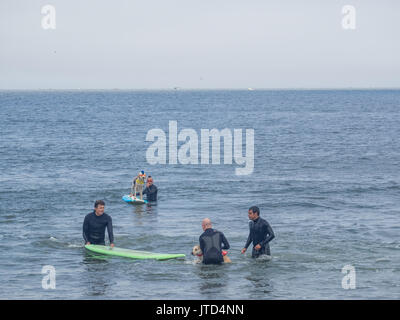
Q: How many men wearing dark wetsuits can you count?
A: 4